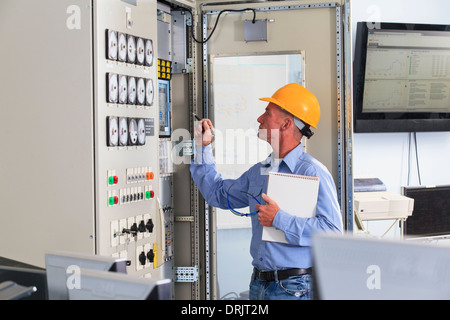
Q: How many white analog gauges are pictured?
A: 14